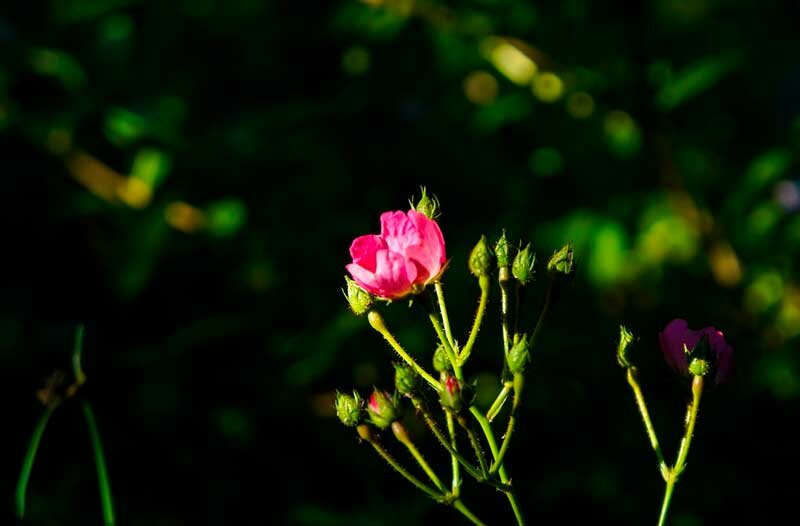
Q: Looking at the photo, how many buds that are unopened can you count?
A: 14